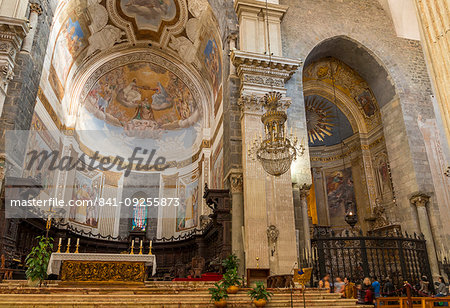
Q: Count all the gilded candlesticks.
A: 6